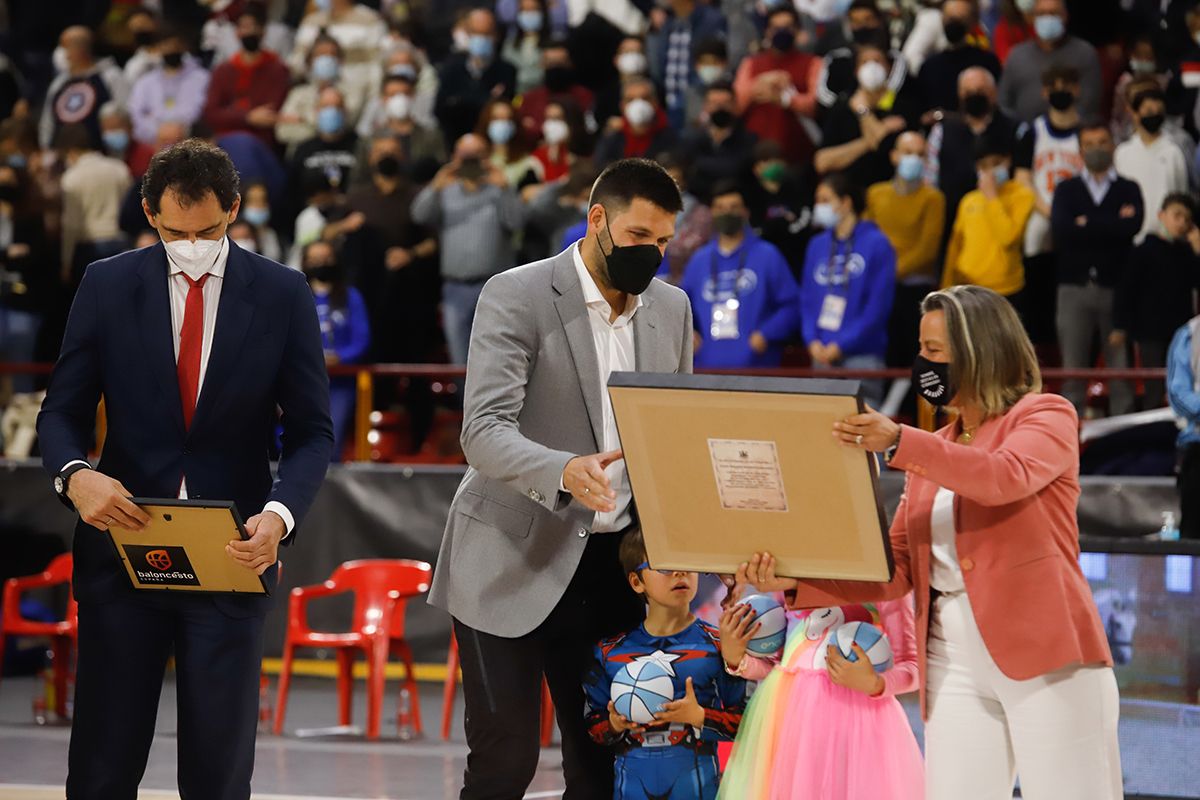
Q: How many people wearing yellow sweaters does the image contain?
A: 2